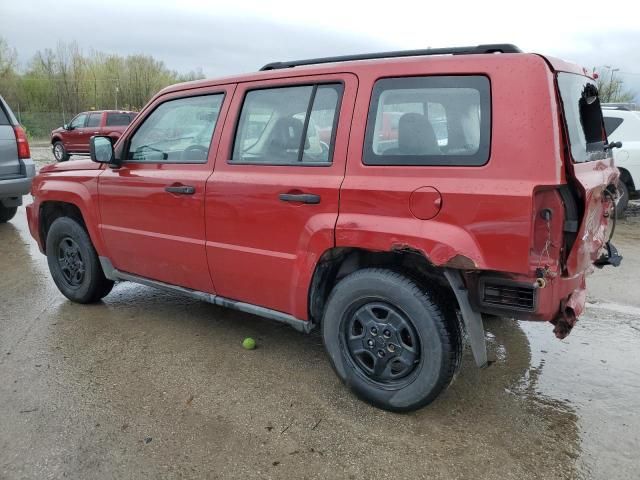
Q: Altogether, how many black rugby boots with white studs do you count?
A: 0